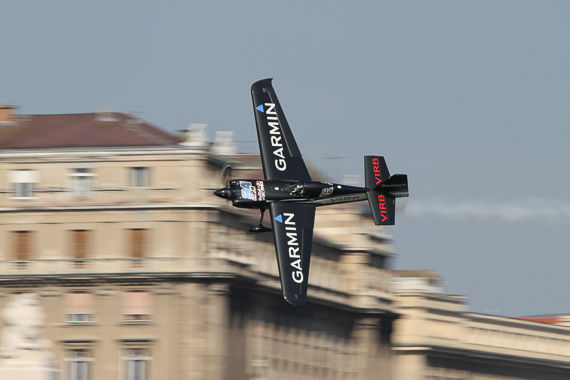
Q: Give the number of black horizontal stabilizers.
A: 2